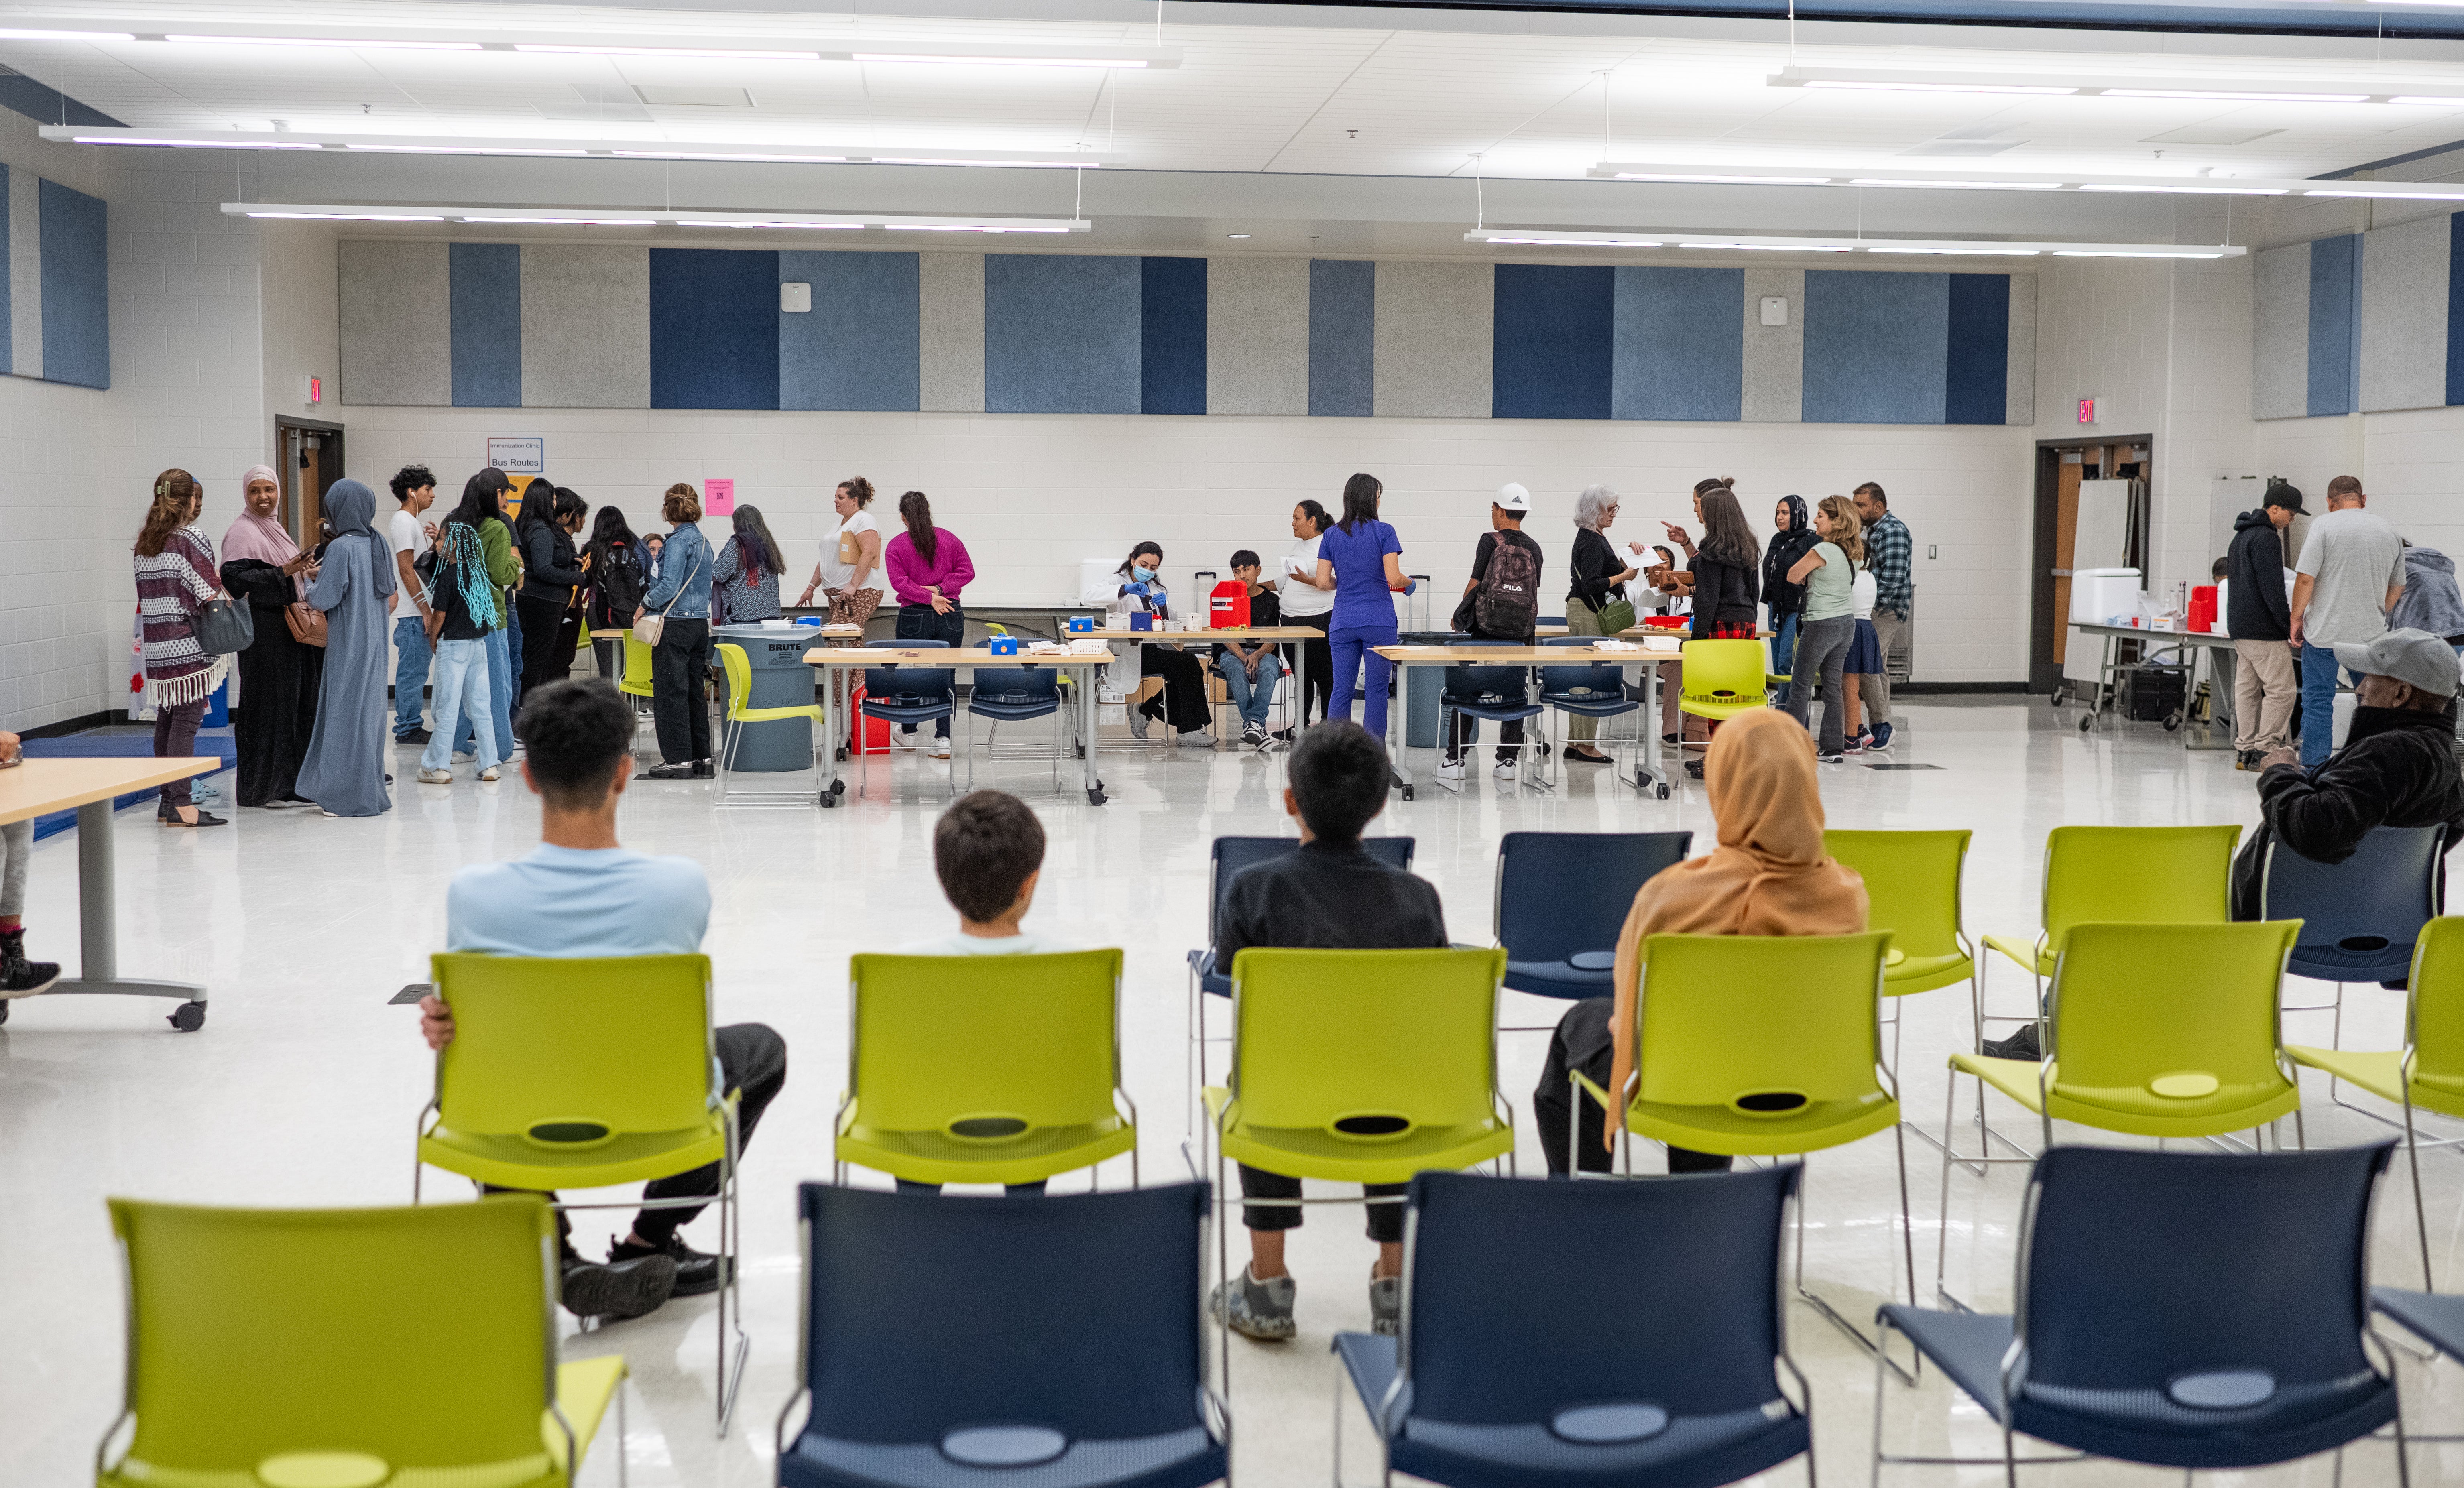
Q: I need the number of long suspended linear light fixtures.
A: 6